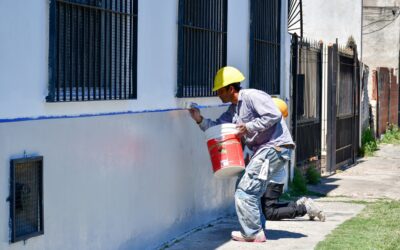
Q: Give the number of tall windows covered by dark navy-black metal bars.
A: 3